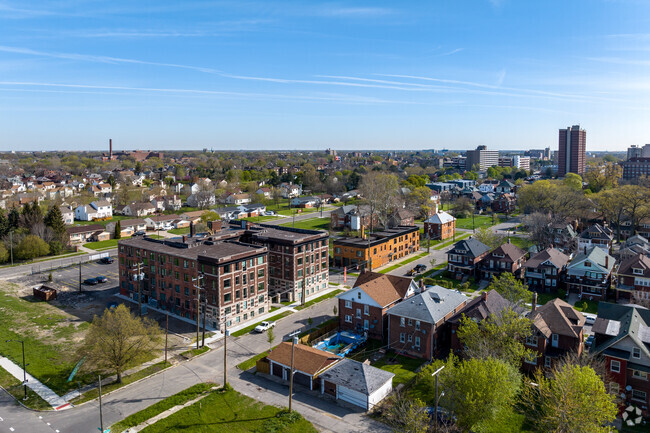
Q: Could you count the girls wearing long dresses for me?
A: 0